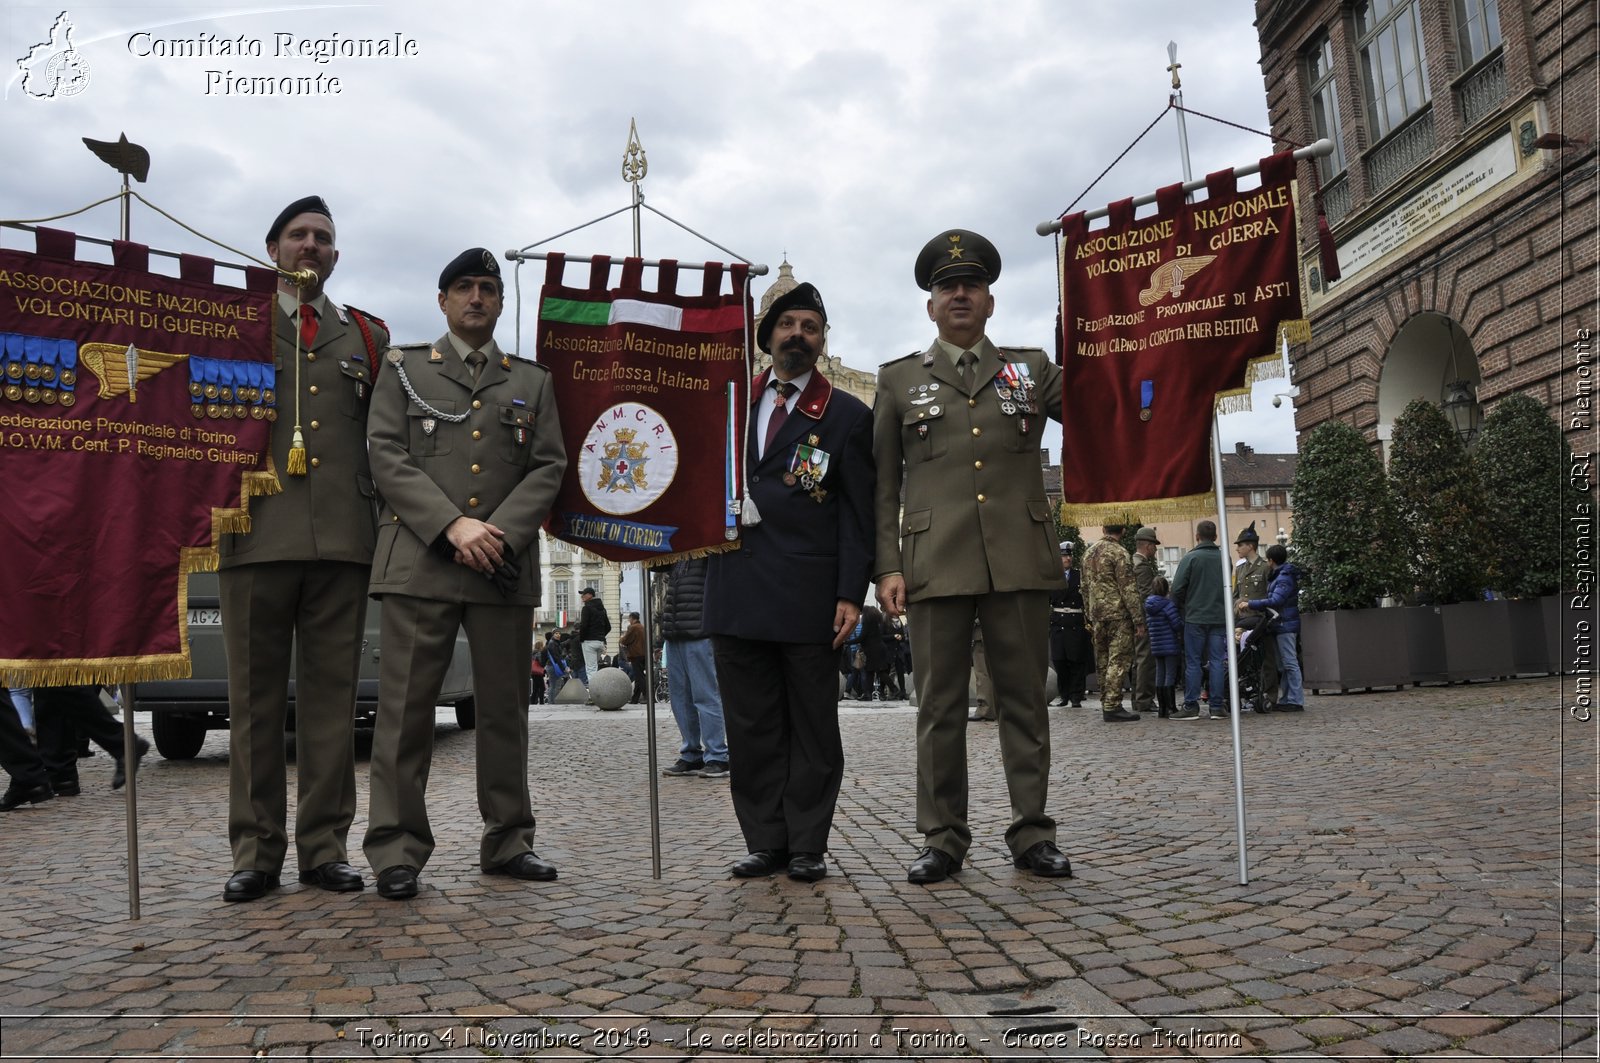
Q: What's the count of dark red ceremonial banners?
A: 3